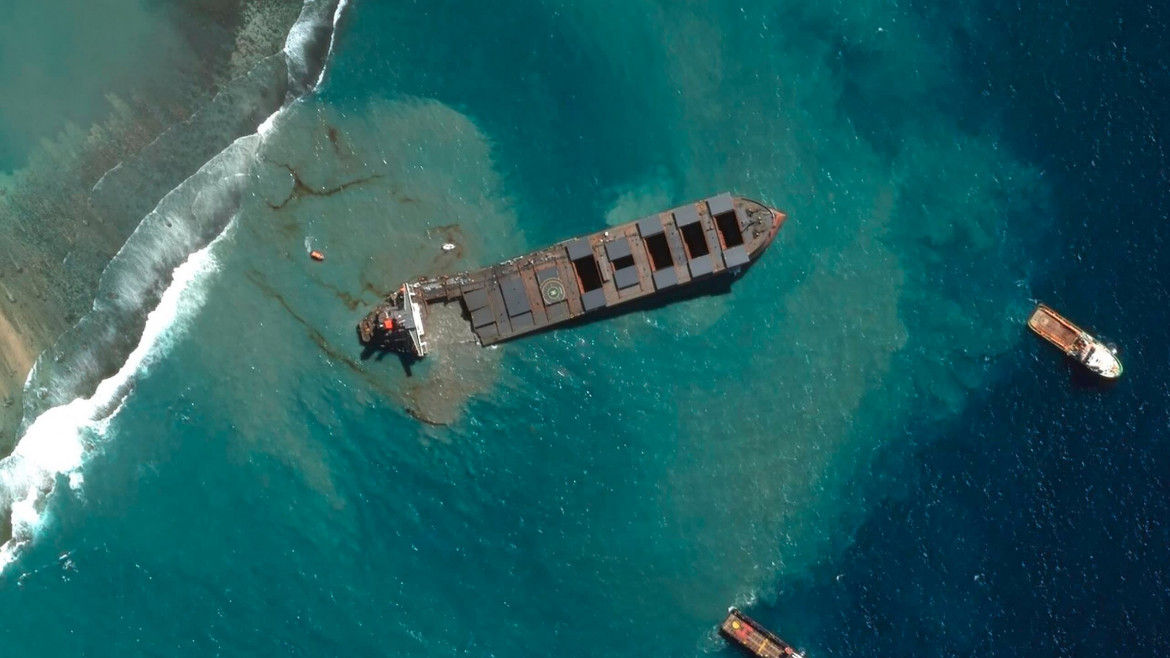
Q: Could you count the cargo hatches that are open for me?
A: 5